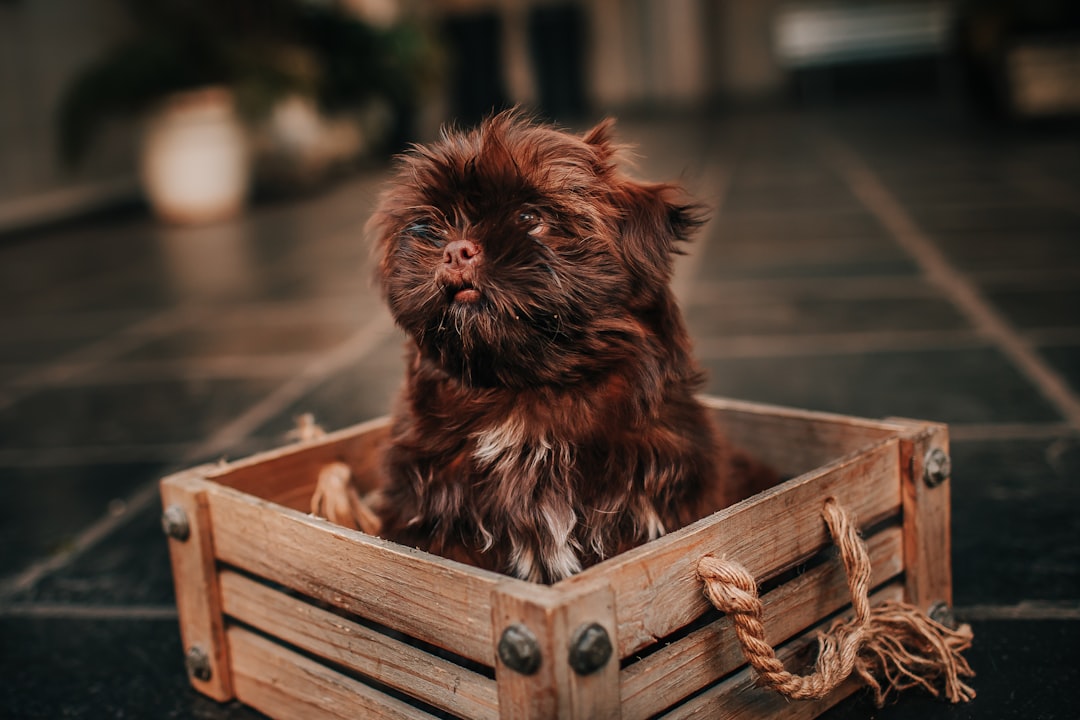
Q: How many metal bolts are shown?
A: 6